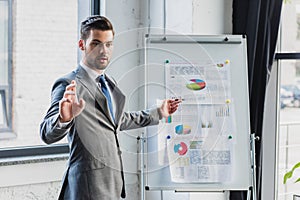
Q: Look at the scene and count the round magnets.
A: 5